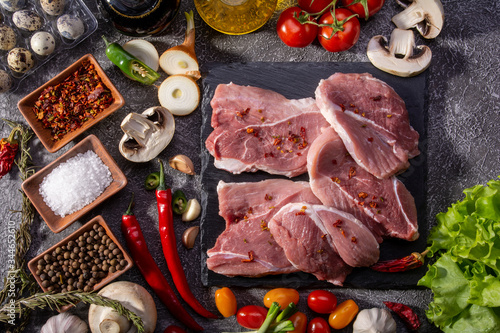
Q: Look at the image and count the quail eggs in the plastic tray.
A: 8